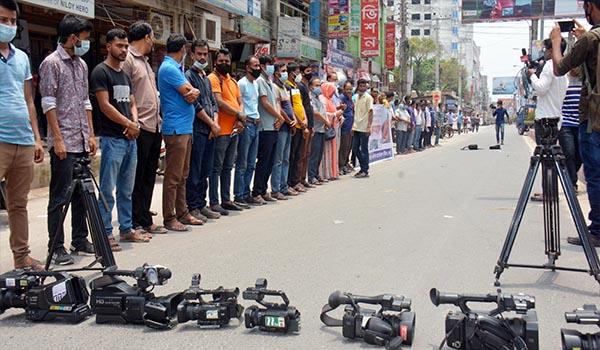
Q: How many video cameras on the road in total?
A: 7